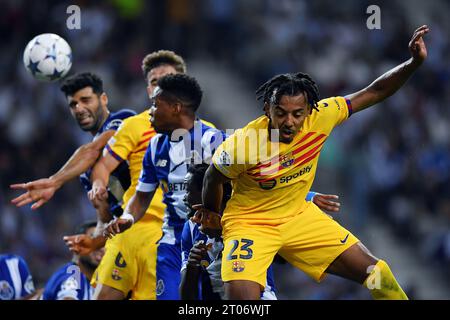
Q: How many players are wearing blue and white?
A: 5